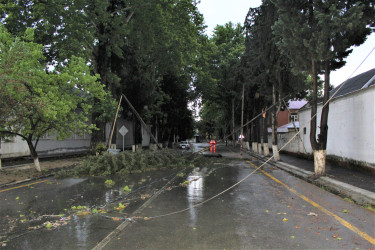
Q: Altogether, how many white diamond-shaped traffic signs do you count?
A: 1